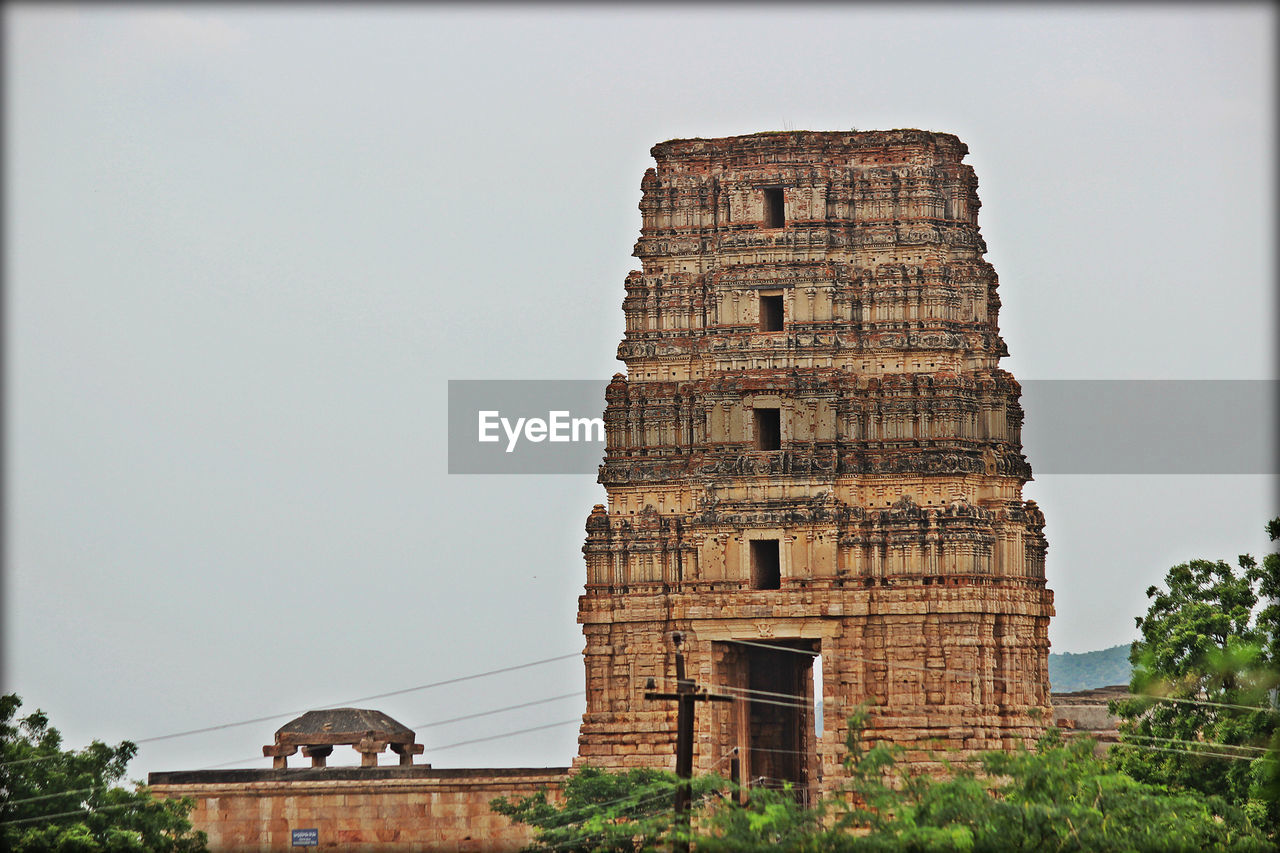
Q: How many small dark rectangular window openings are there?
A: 4